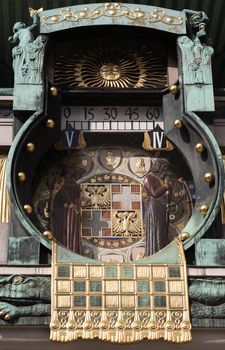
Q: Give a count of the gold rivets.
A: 12